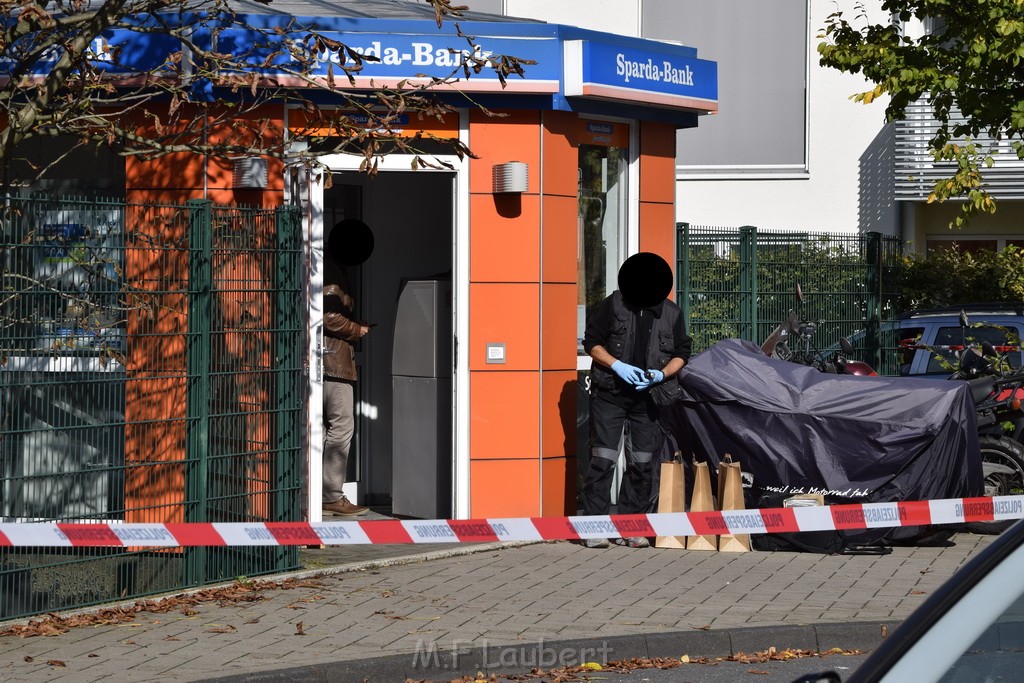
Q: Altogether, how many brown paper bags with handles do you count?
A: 3